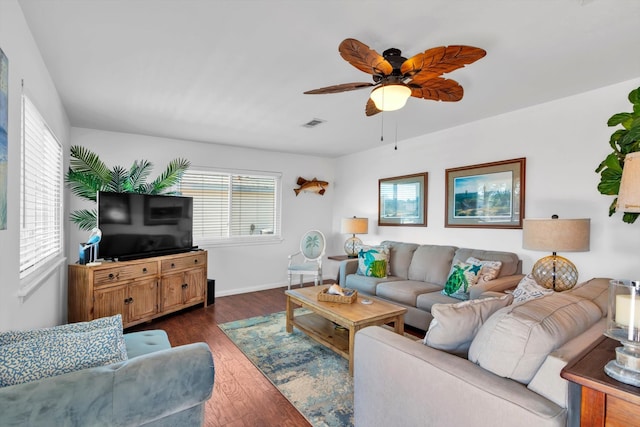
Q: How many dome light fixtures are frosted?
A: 1